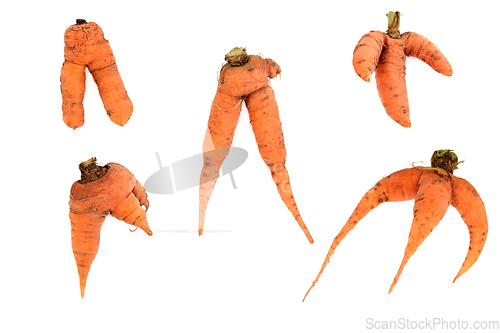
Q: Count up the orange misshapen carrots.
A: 5